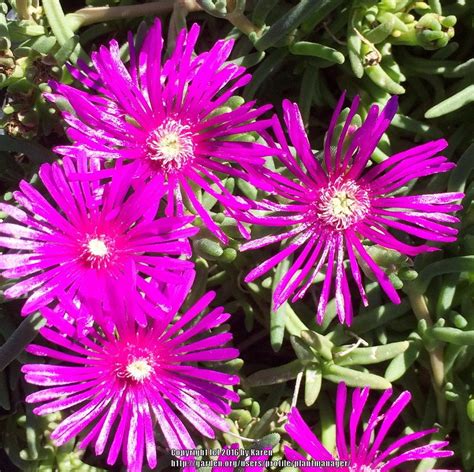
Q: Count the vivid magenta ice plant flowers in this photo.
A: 5